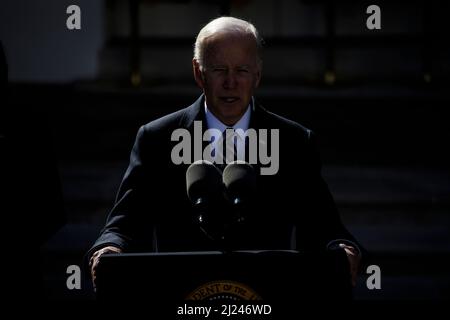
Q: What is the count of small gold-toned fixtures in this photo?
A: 3